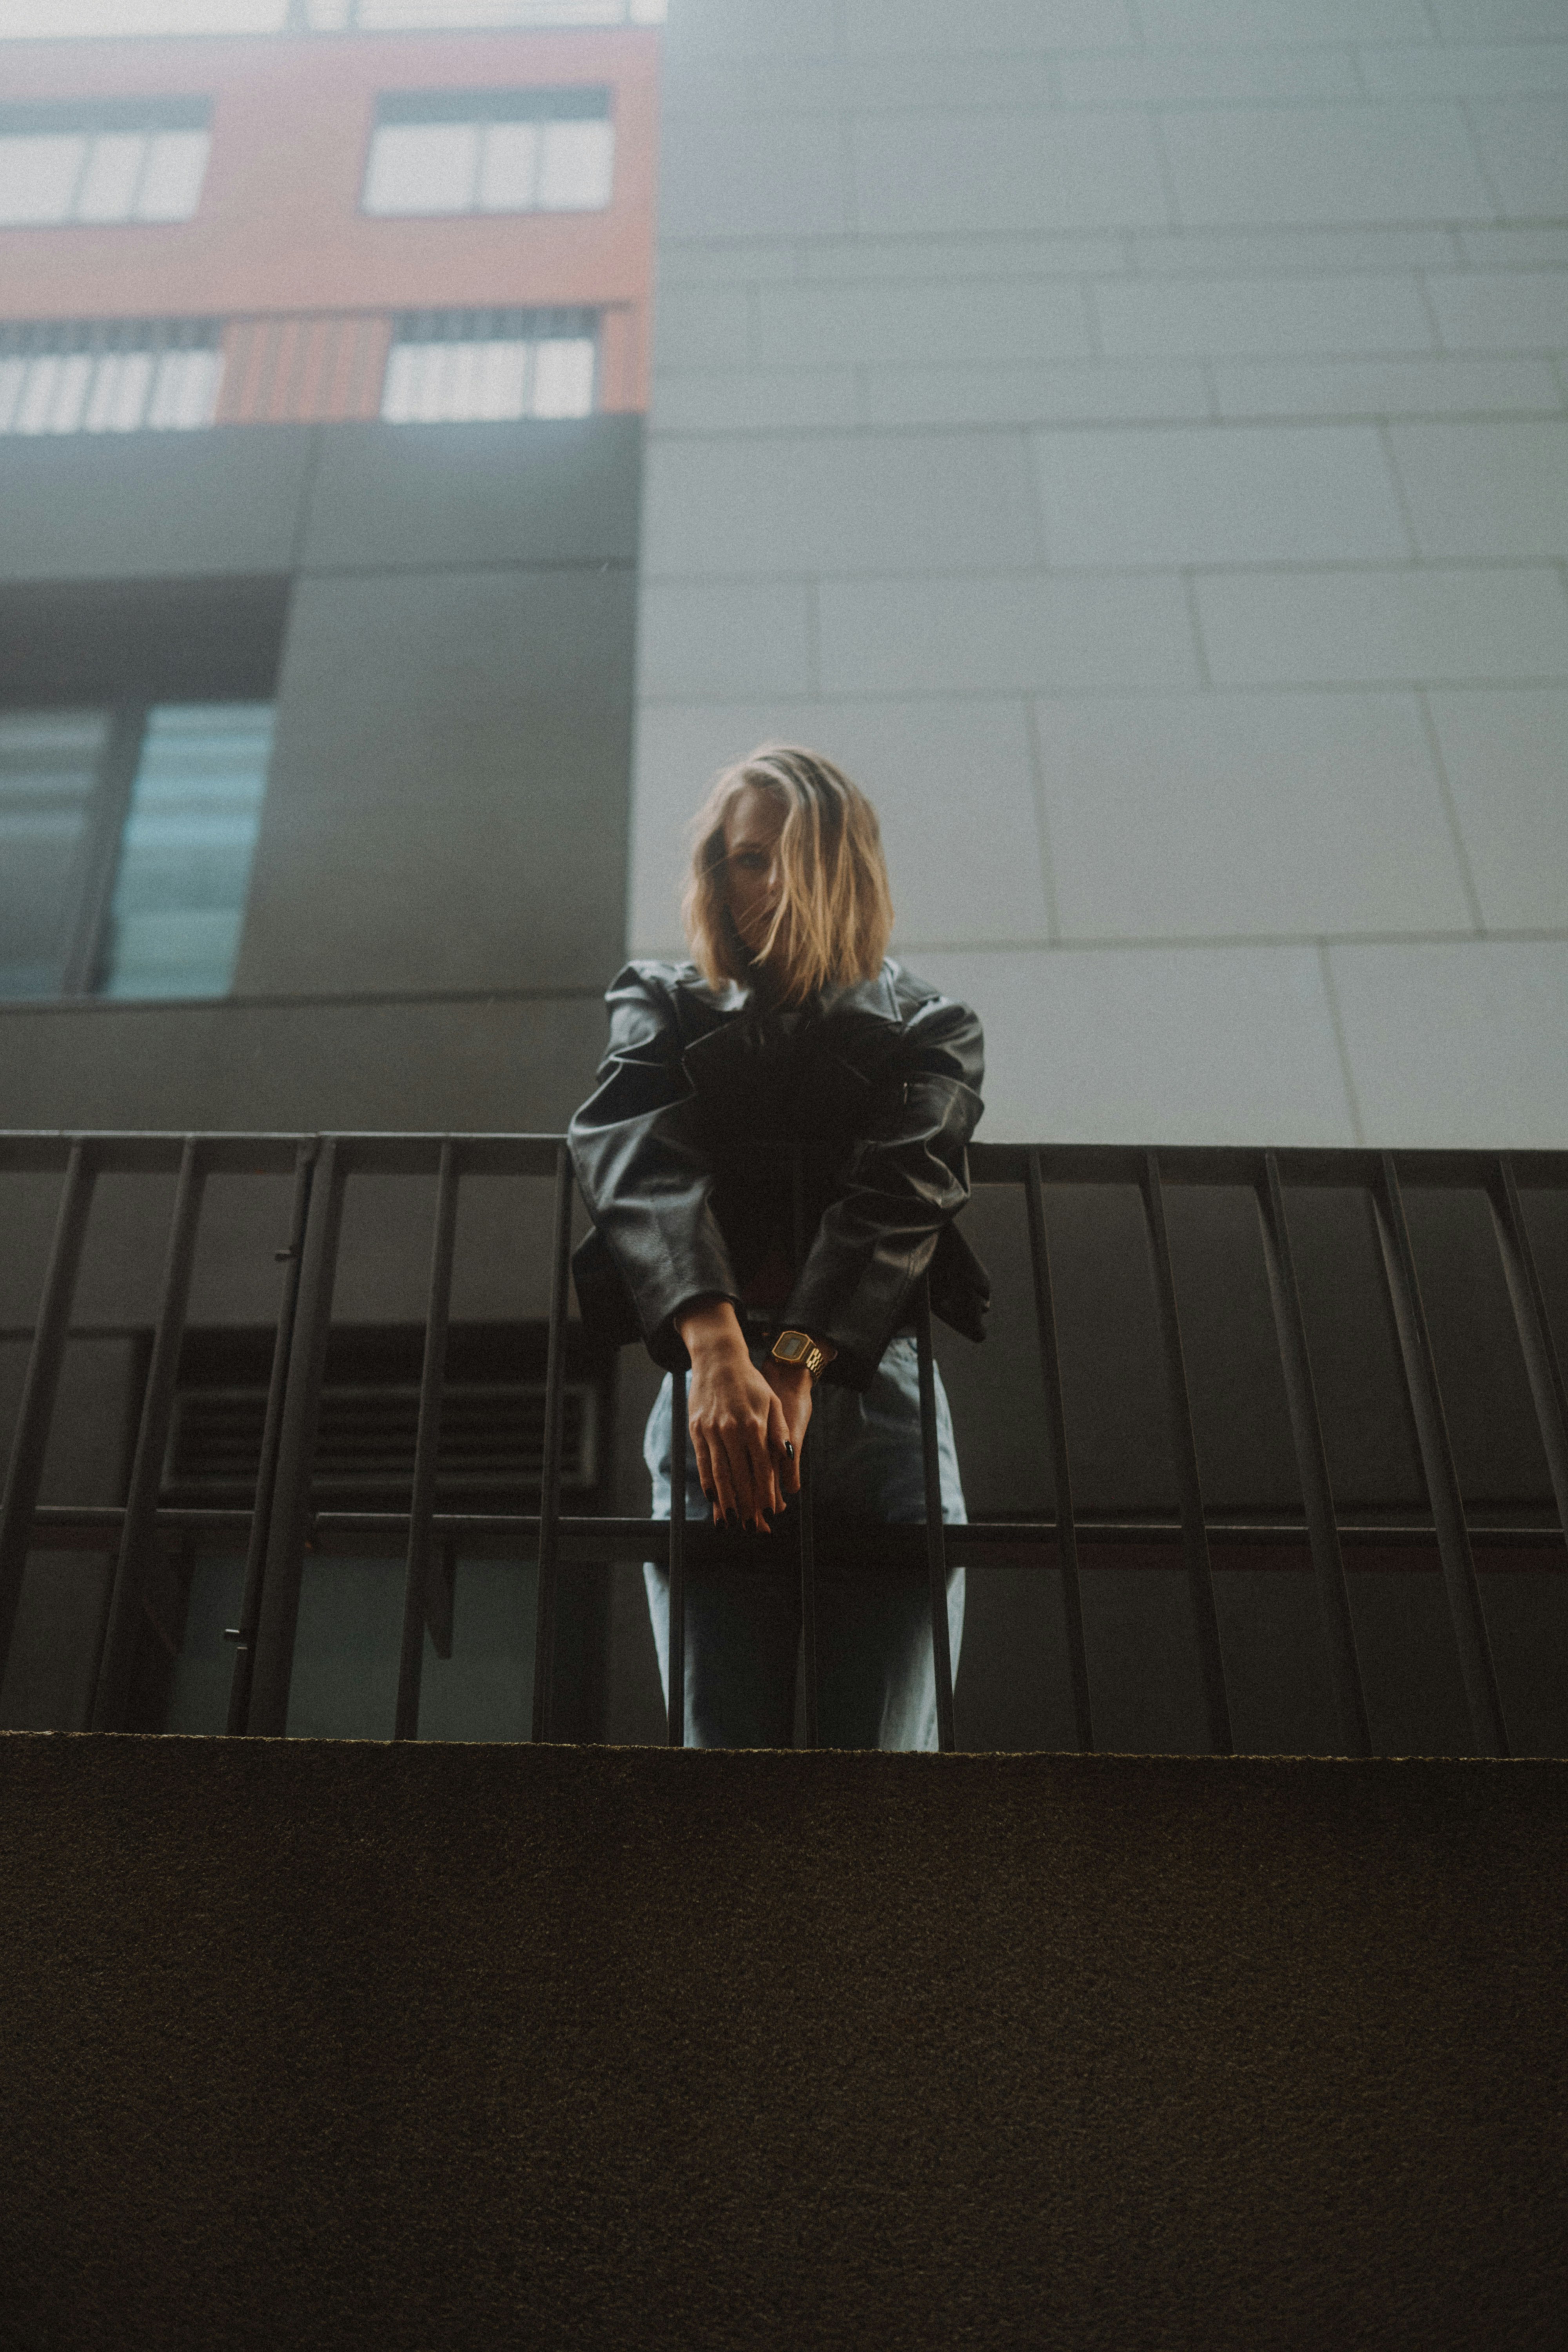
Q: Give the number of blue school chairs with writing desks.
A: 0